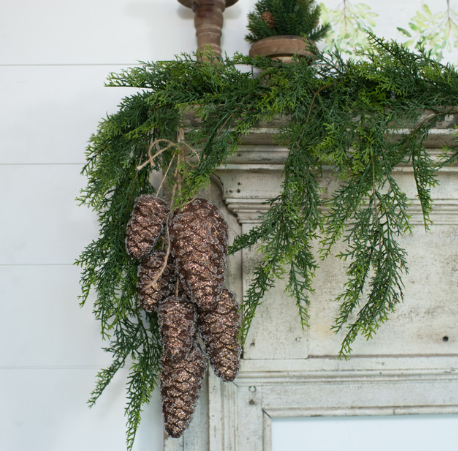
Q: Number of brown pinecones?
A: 6